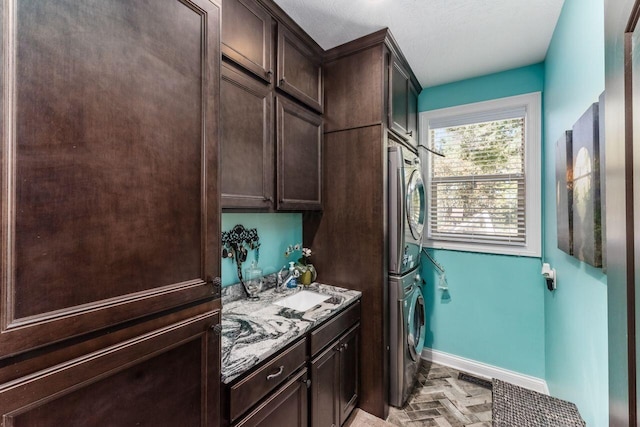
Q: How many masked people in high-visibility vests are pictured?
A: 0